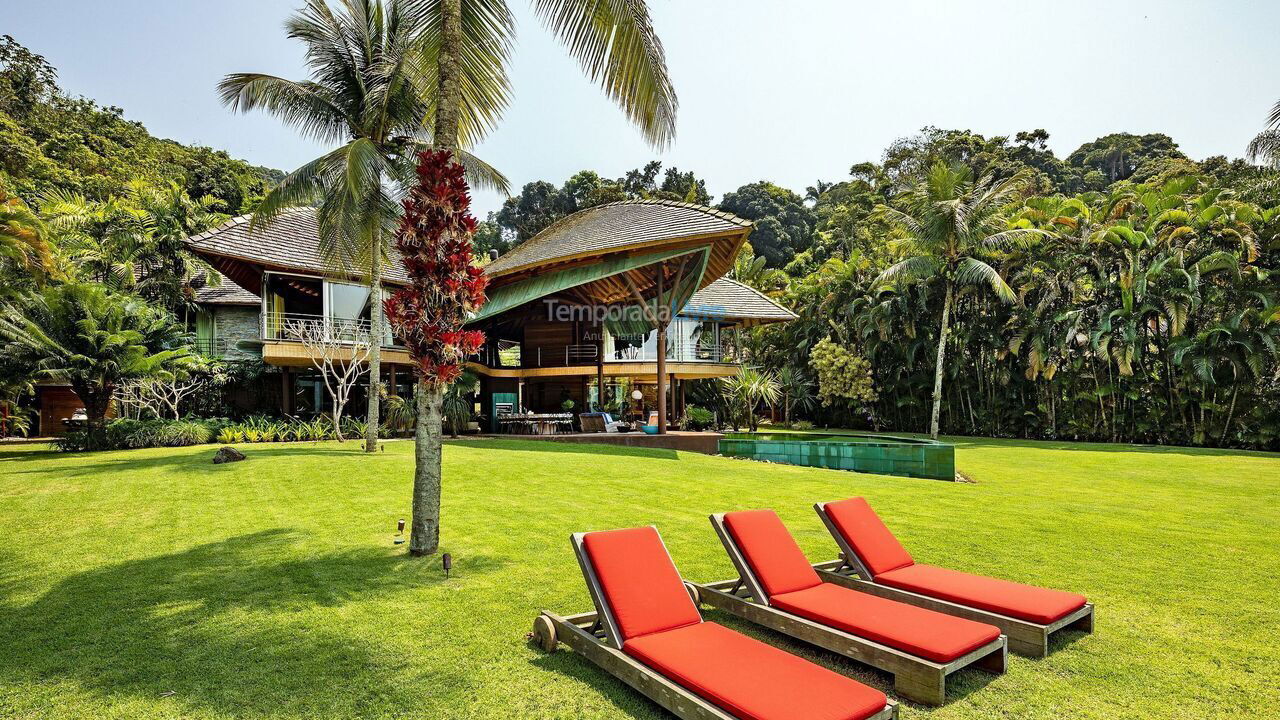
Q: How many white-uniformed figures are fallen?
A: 0